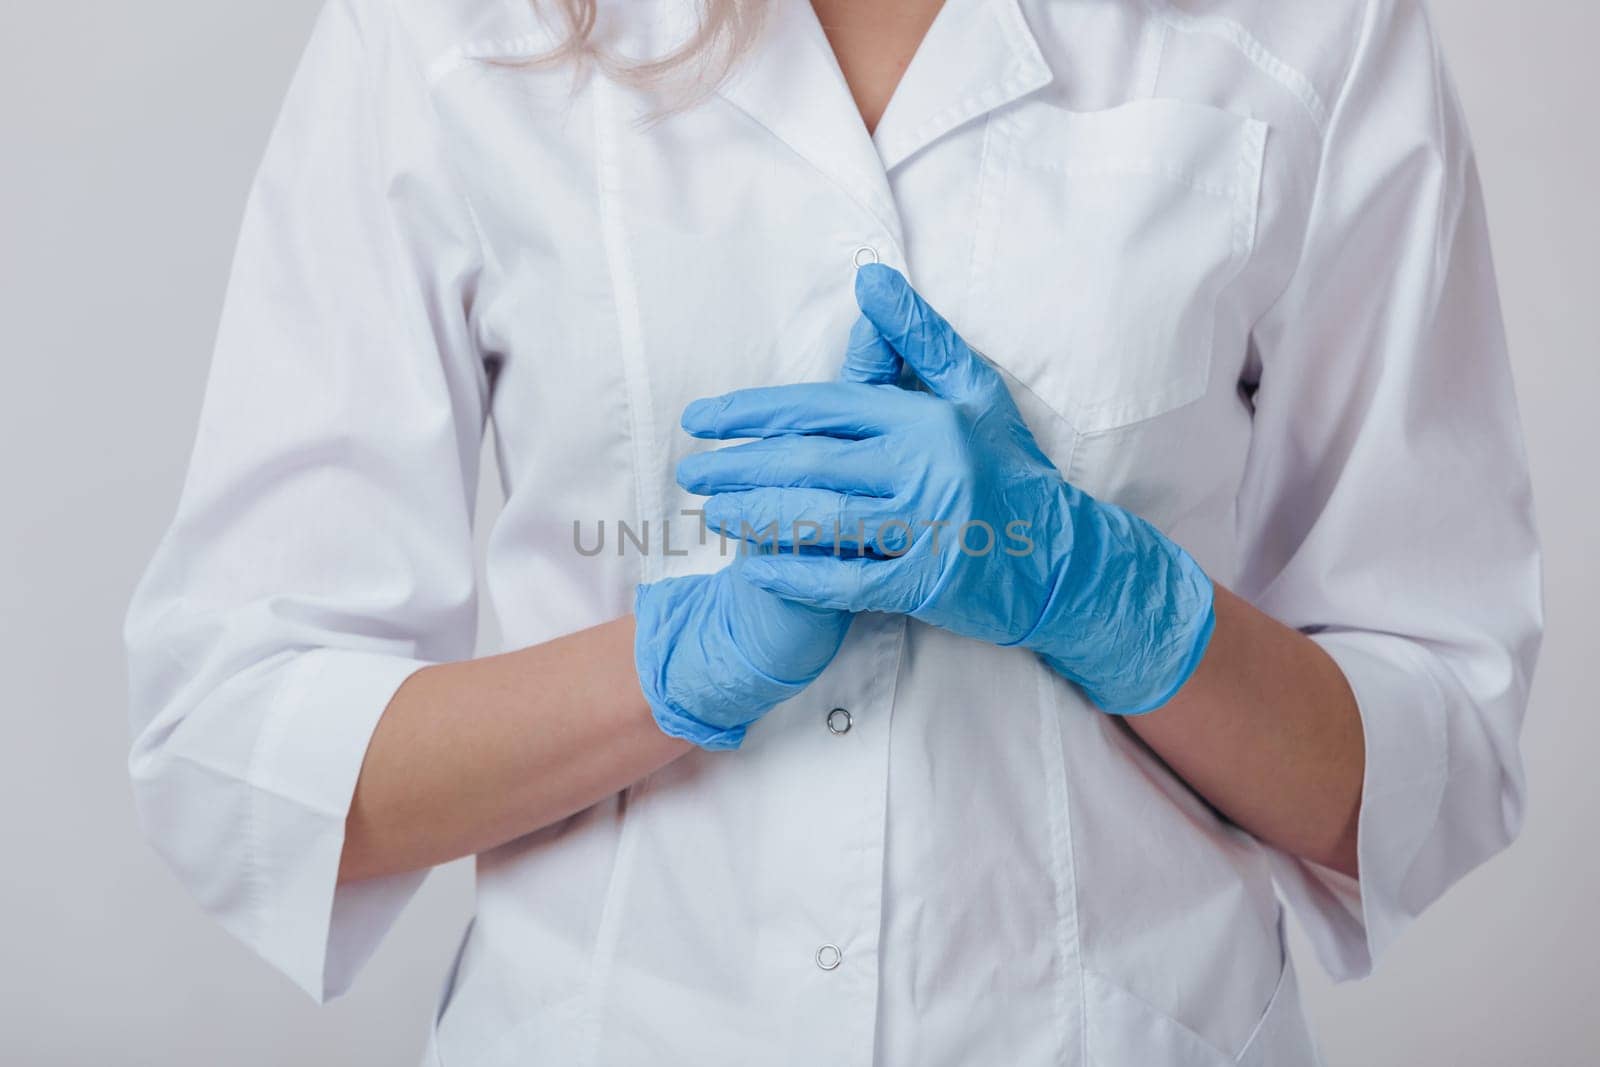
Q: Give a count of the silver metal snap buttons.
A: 3